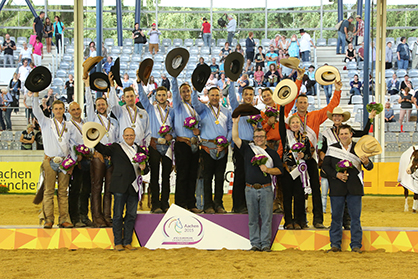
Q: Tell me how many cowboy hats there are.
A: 15